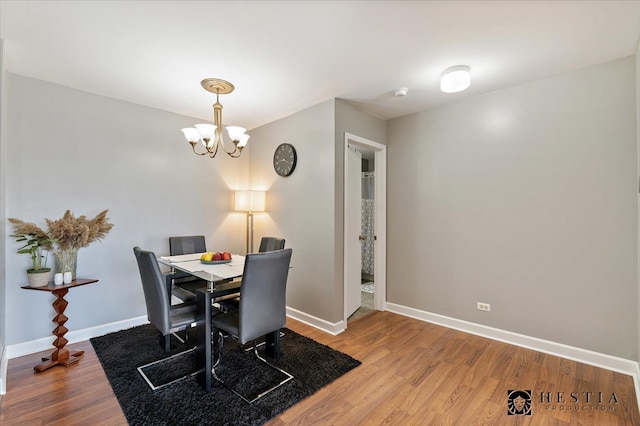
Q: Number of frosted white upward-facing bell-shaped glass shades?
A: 5